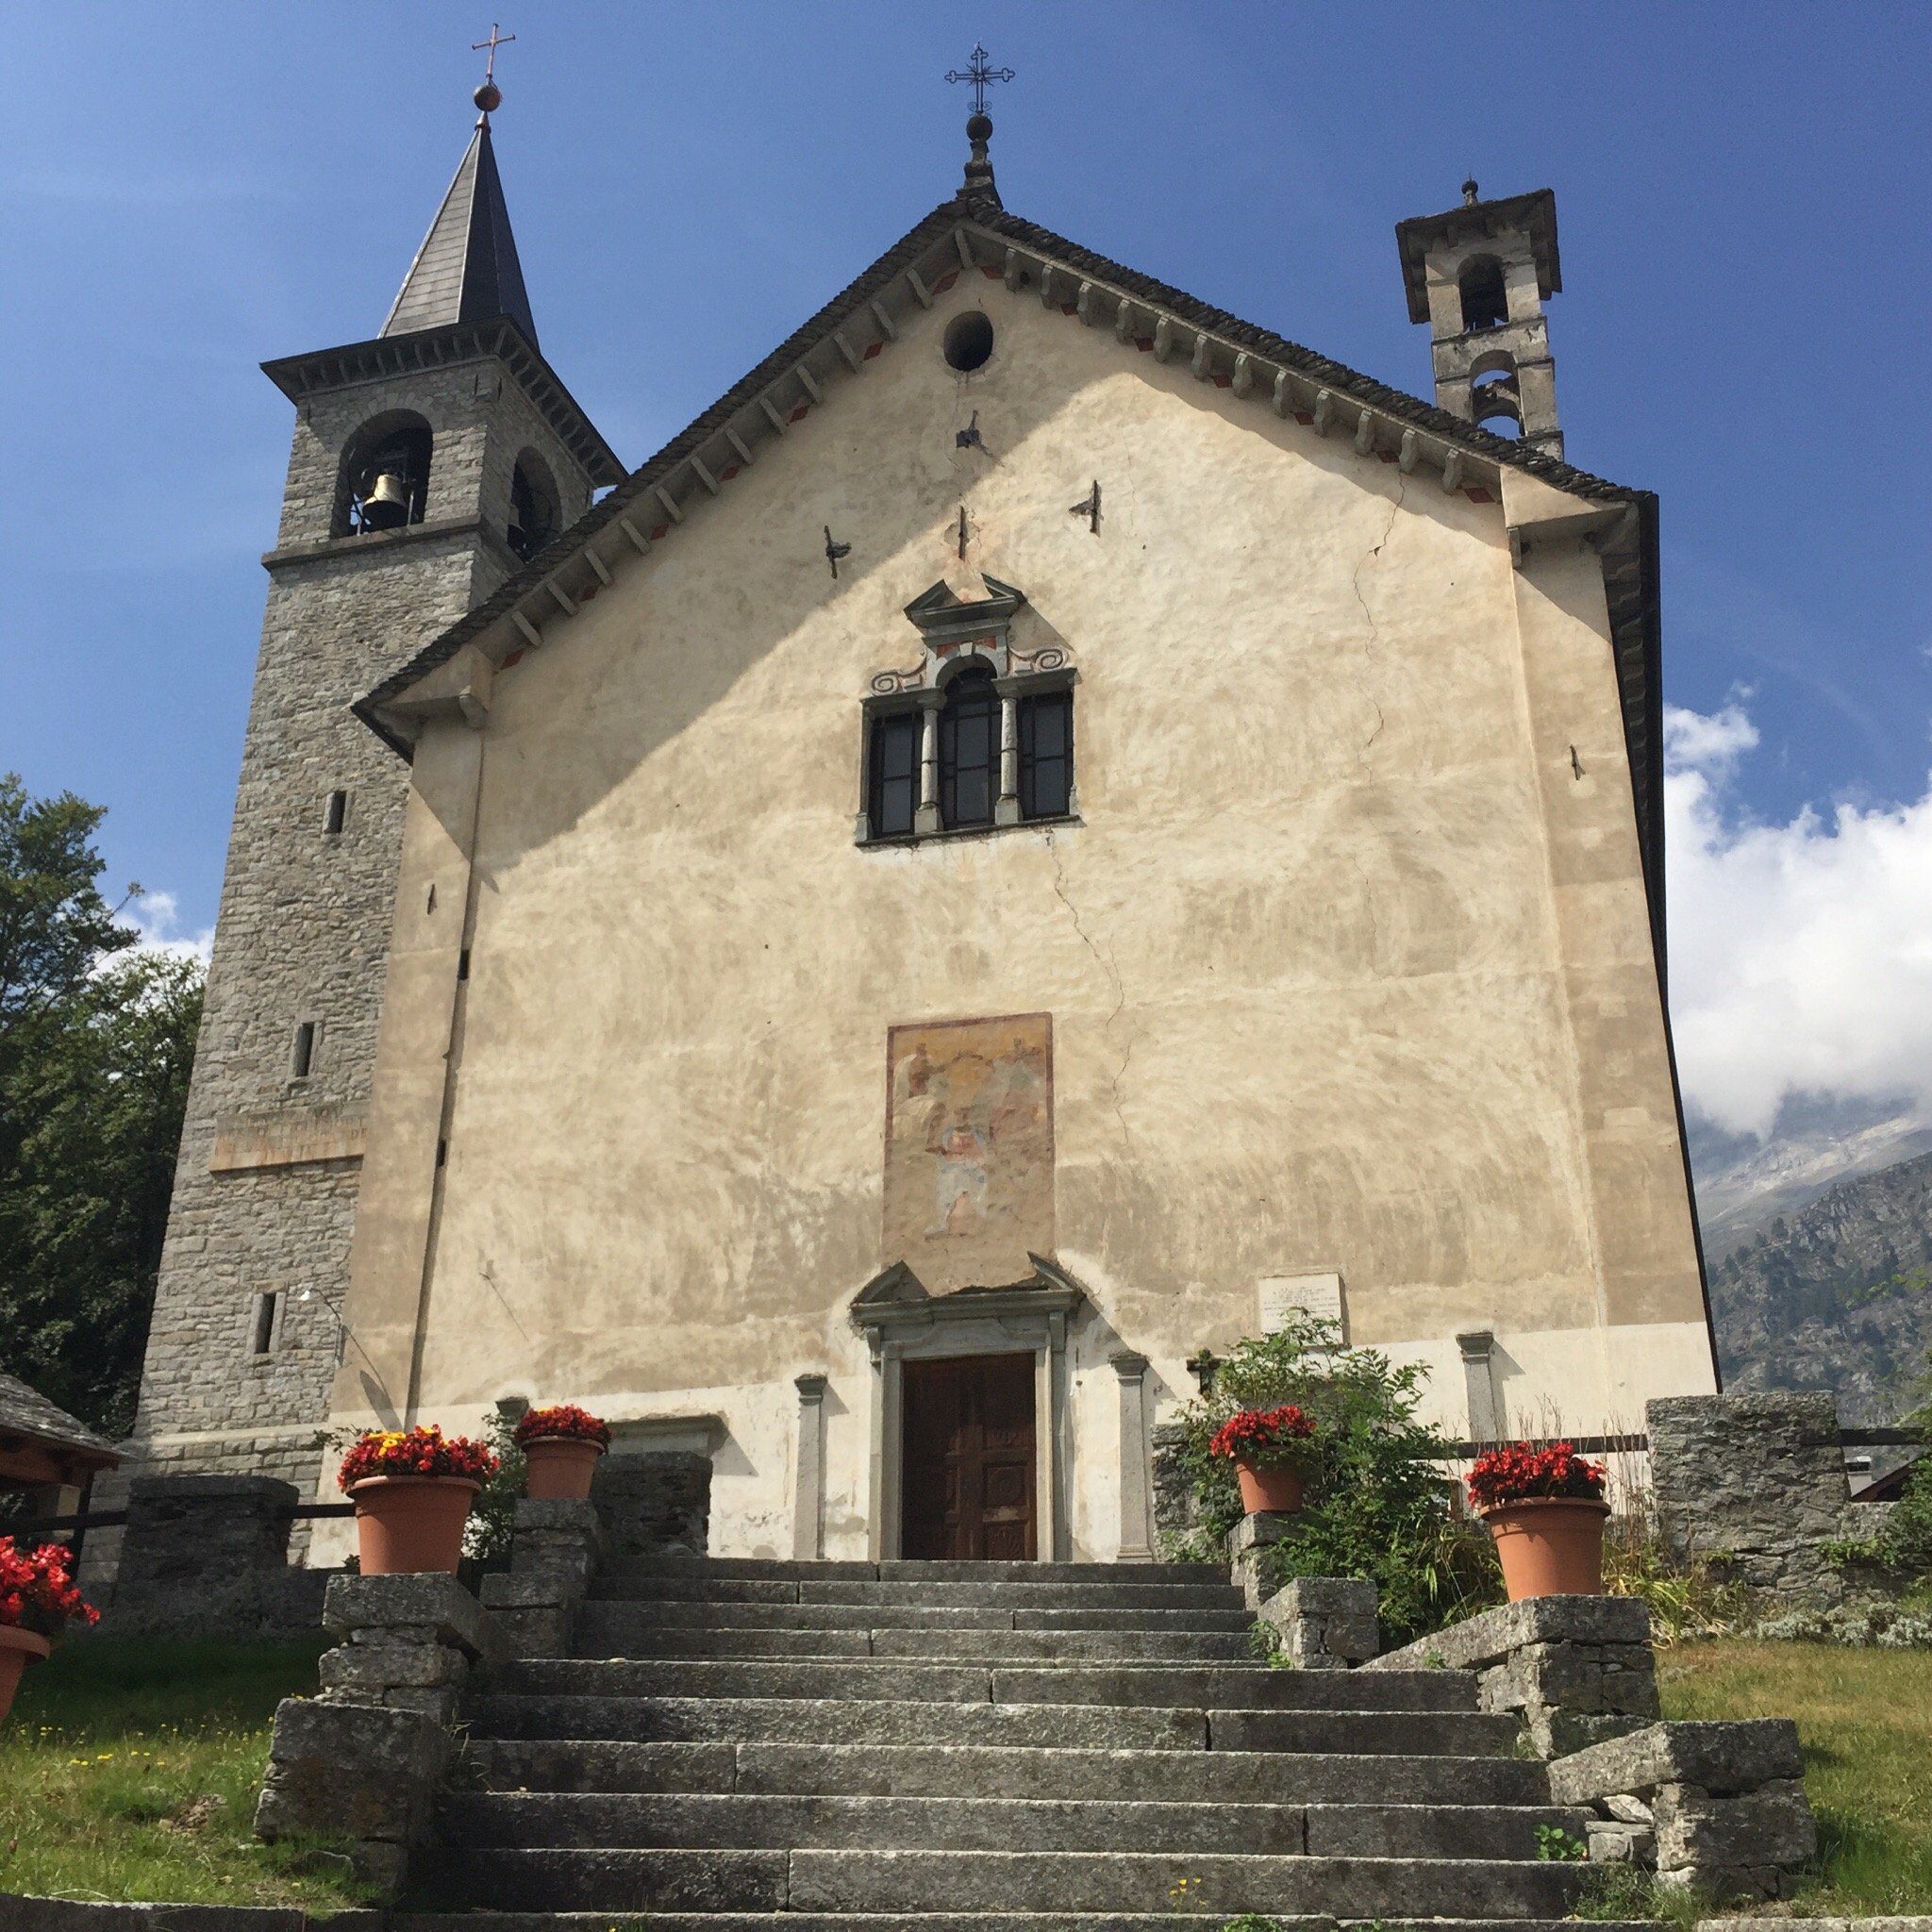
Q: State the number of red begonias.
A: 5